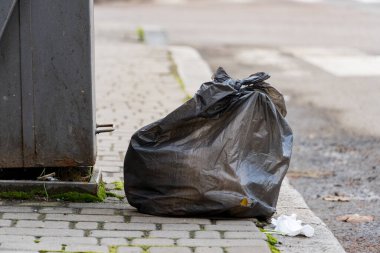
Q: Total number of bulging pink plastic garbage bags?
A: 0